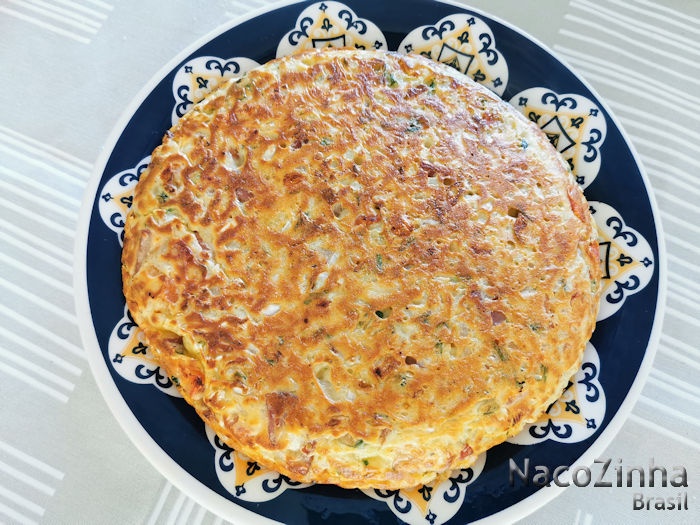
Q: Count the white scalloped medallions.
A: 10